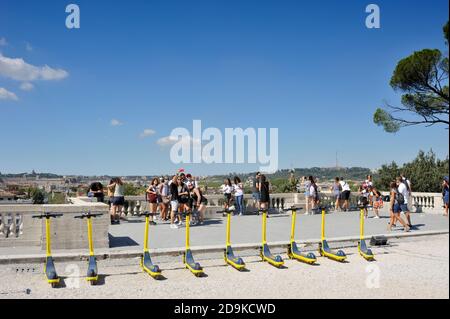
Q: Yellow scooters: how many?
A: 9